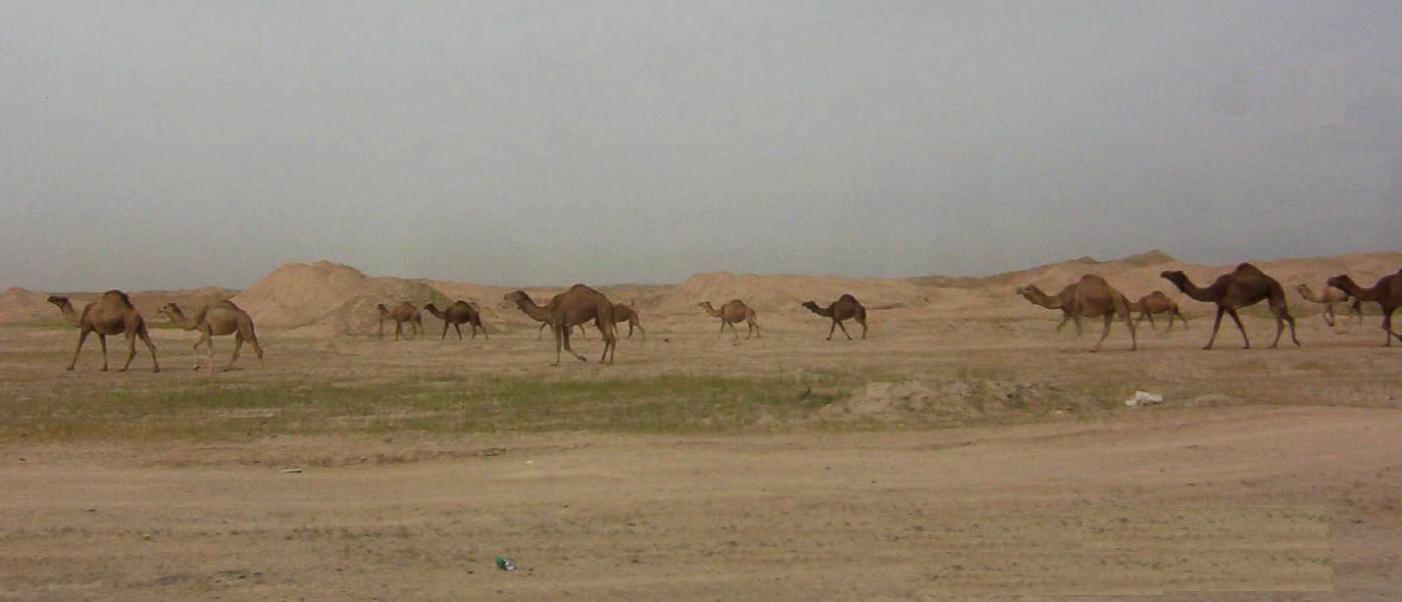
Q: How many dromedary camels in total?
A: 13